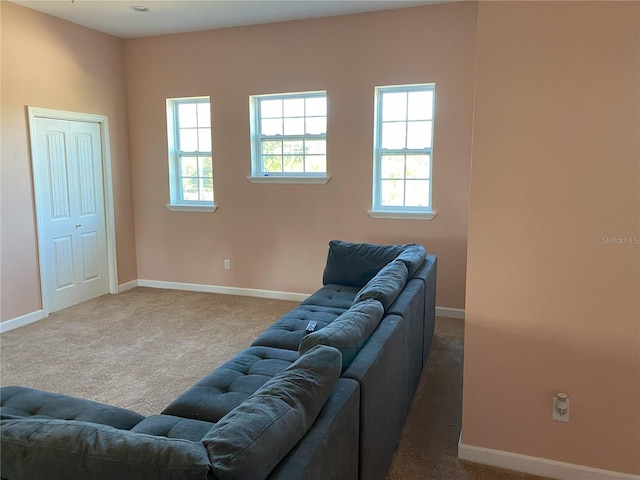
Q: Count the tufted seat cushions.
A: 5